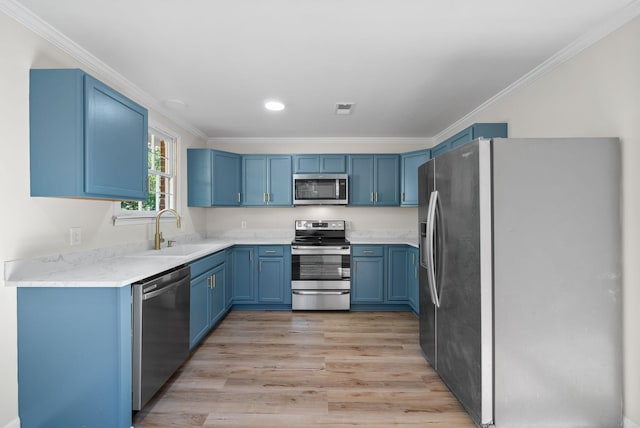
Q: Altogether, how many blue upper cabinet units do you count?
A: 7